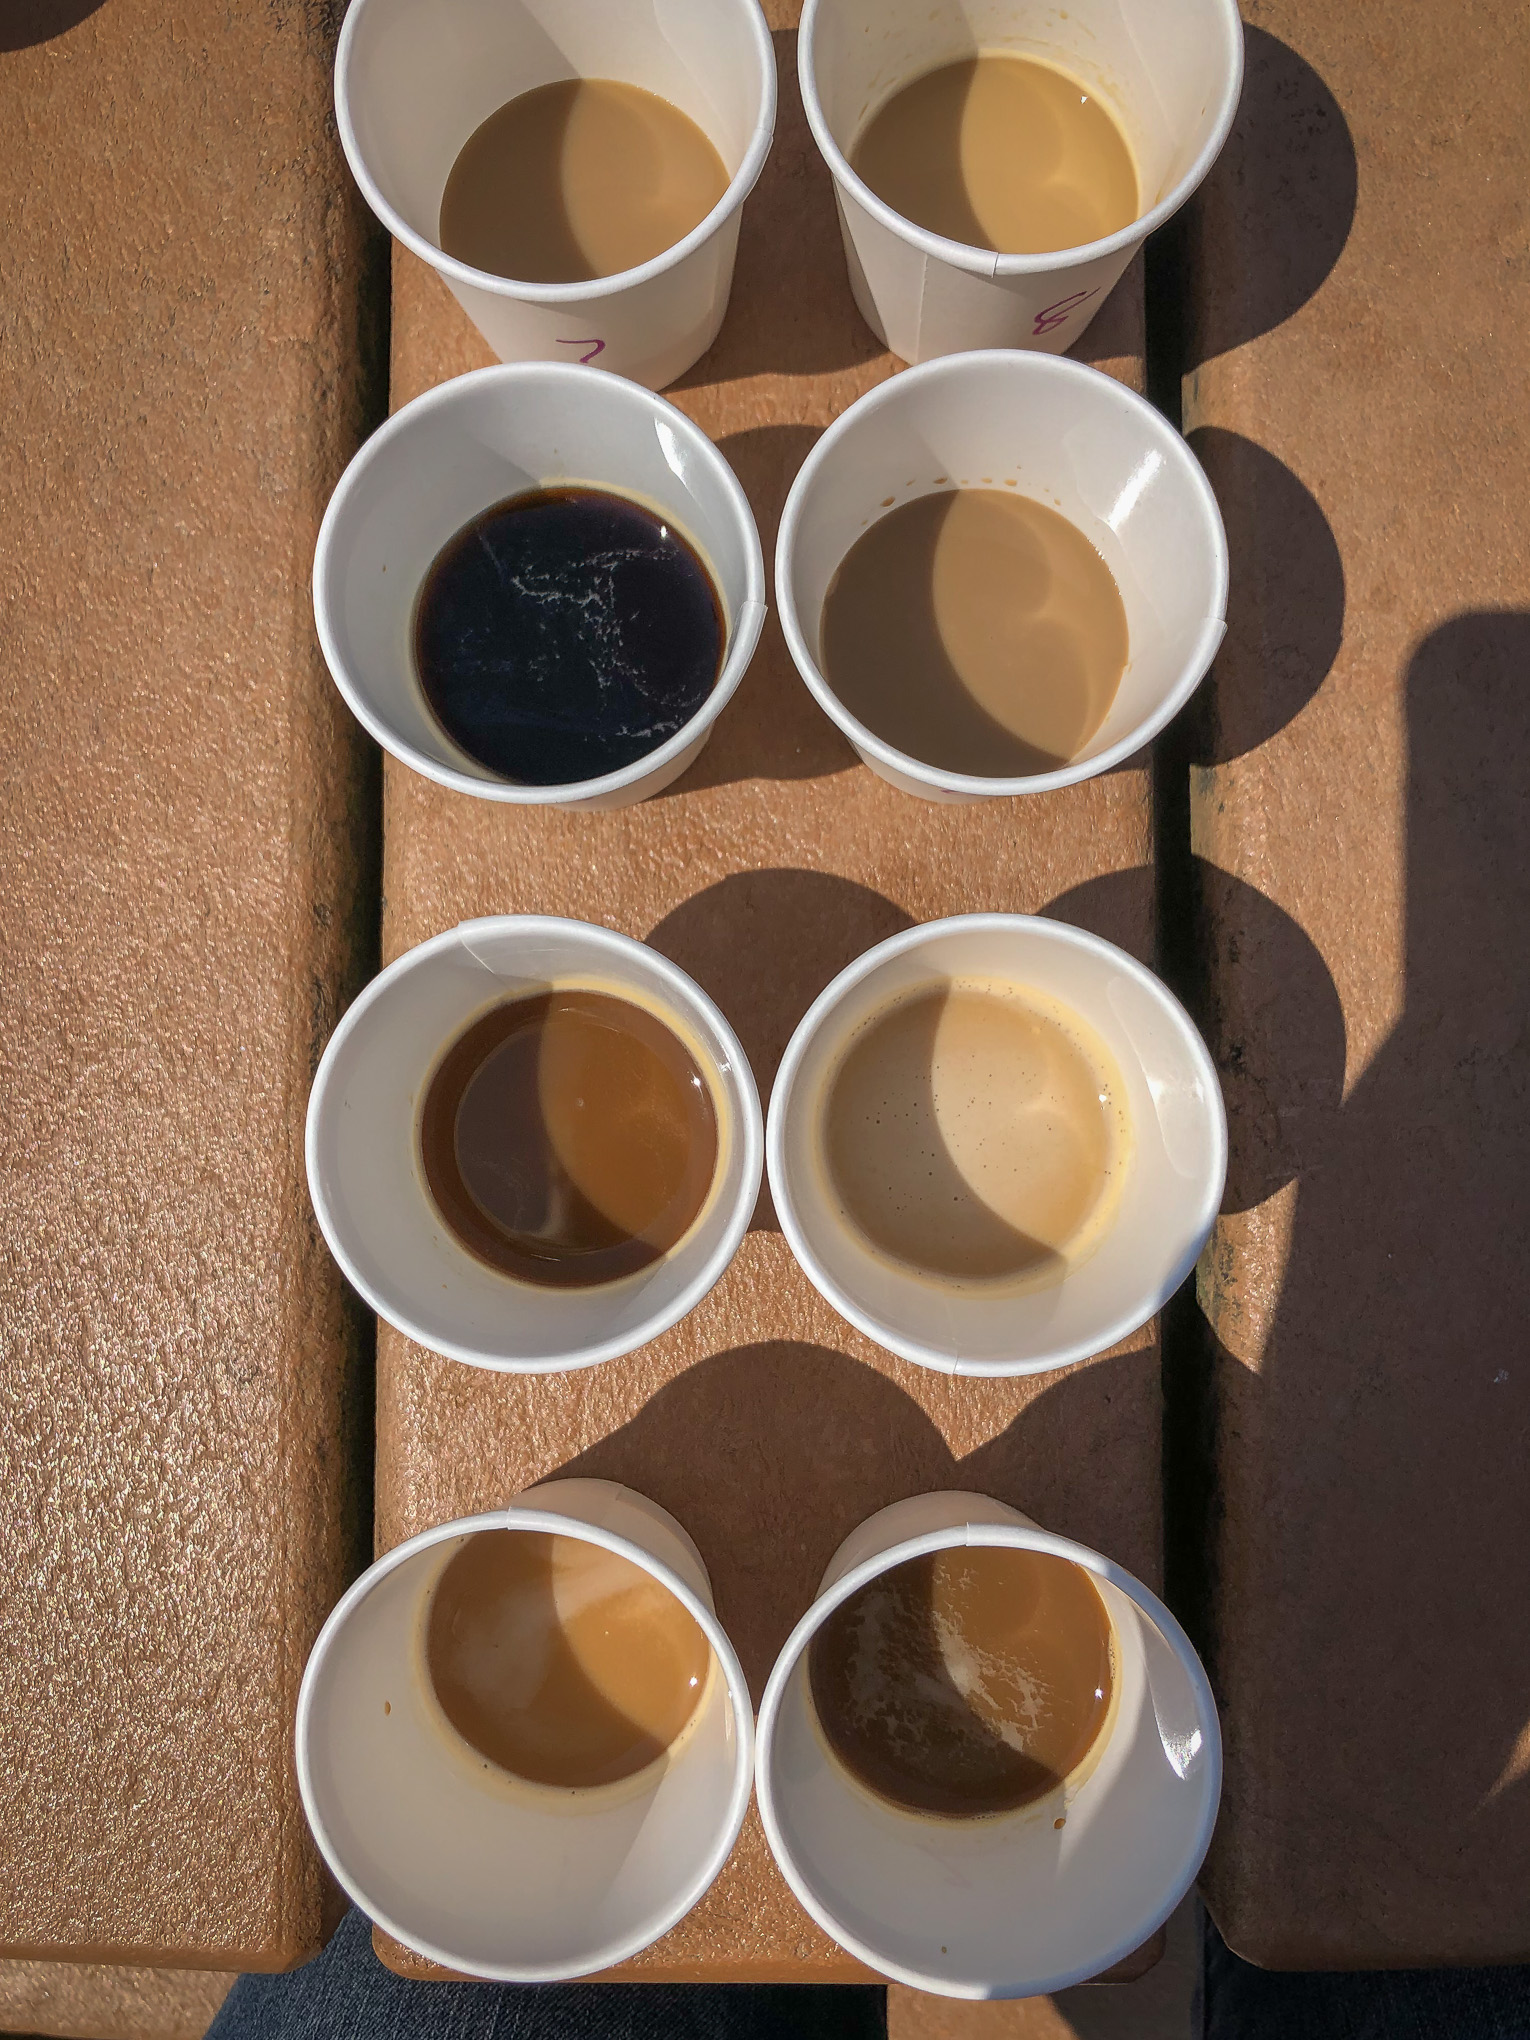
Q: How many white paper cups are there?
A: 8